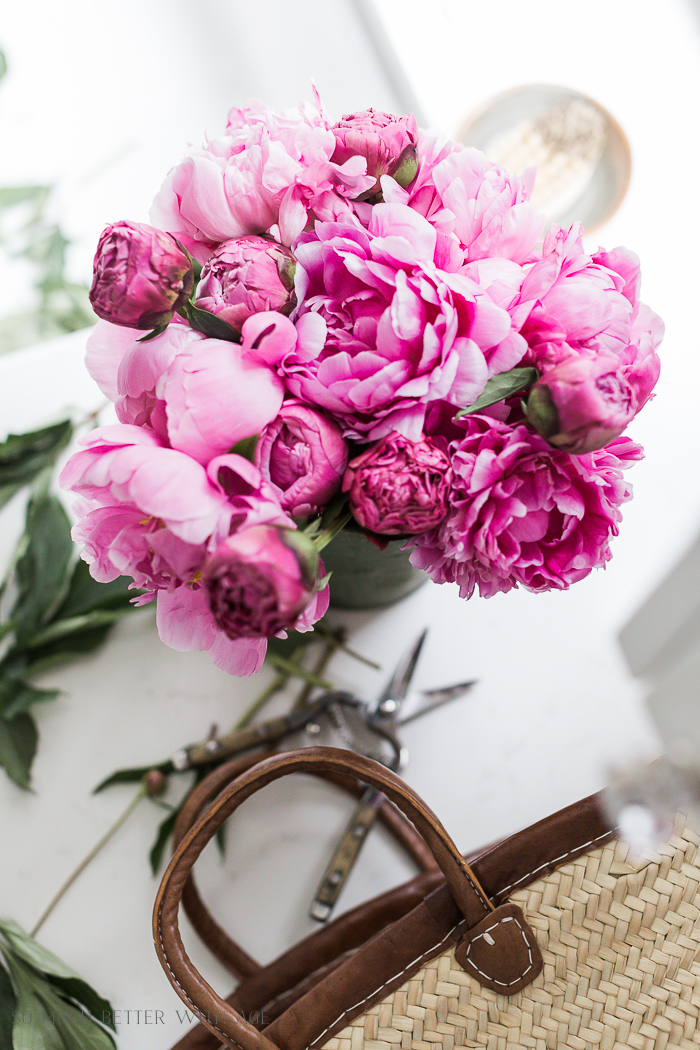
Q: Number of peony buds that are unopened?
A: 7